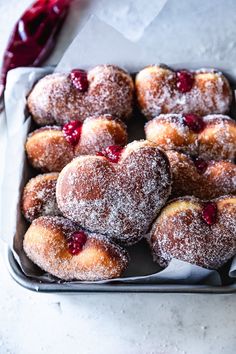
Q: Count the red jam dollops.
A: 8